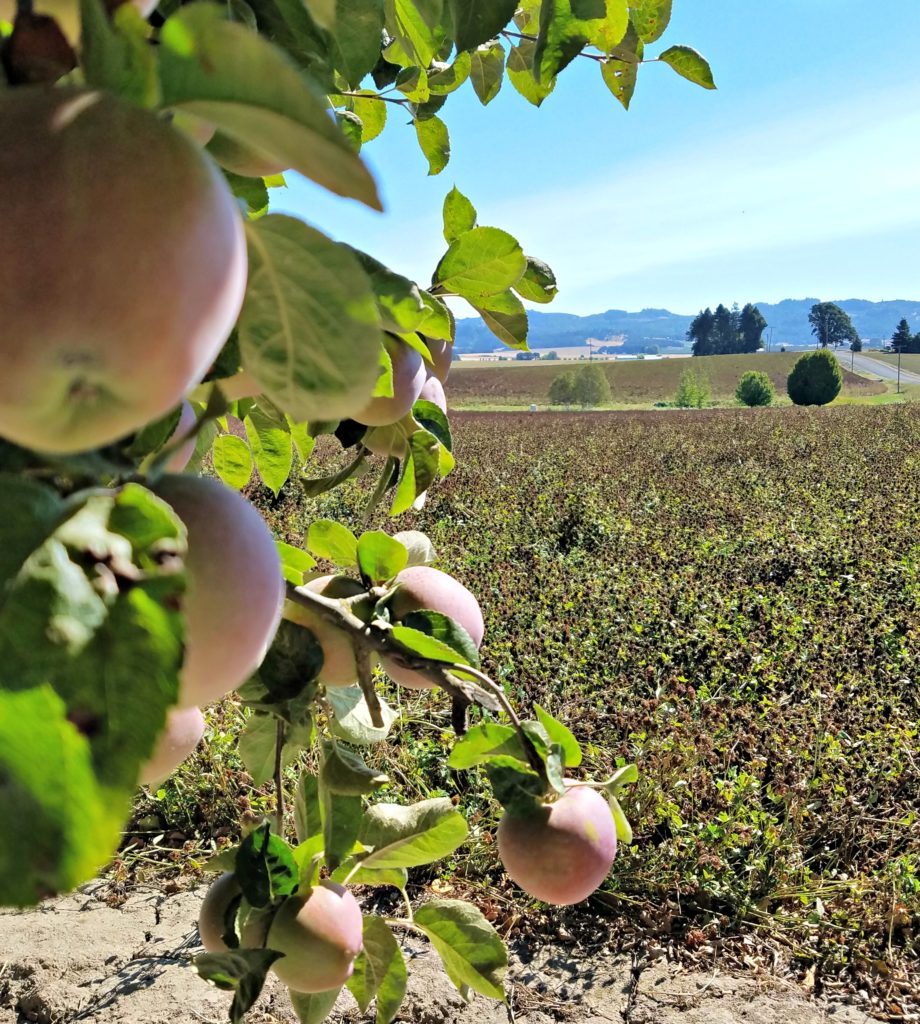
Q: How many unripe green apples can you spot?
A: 0